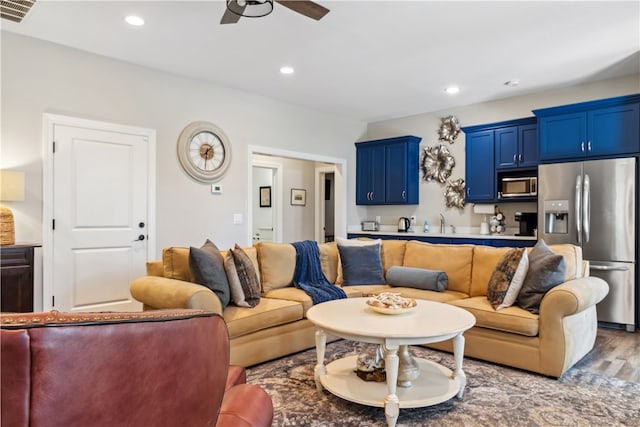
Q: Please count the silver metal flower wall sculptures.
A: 3